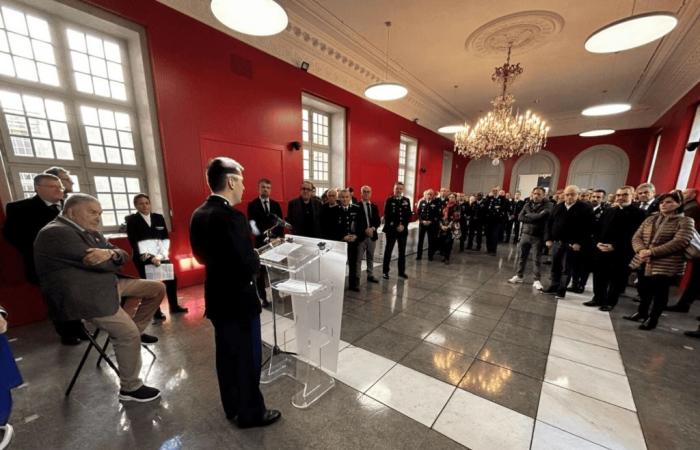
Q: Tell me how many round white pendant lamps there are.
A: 6